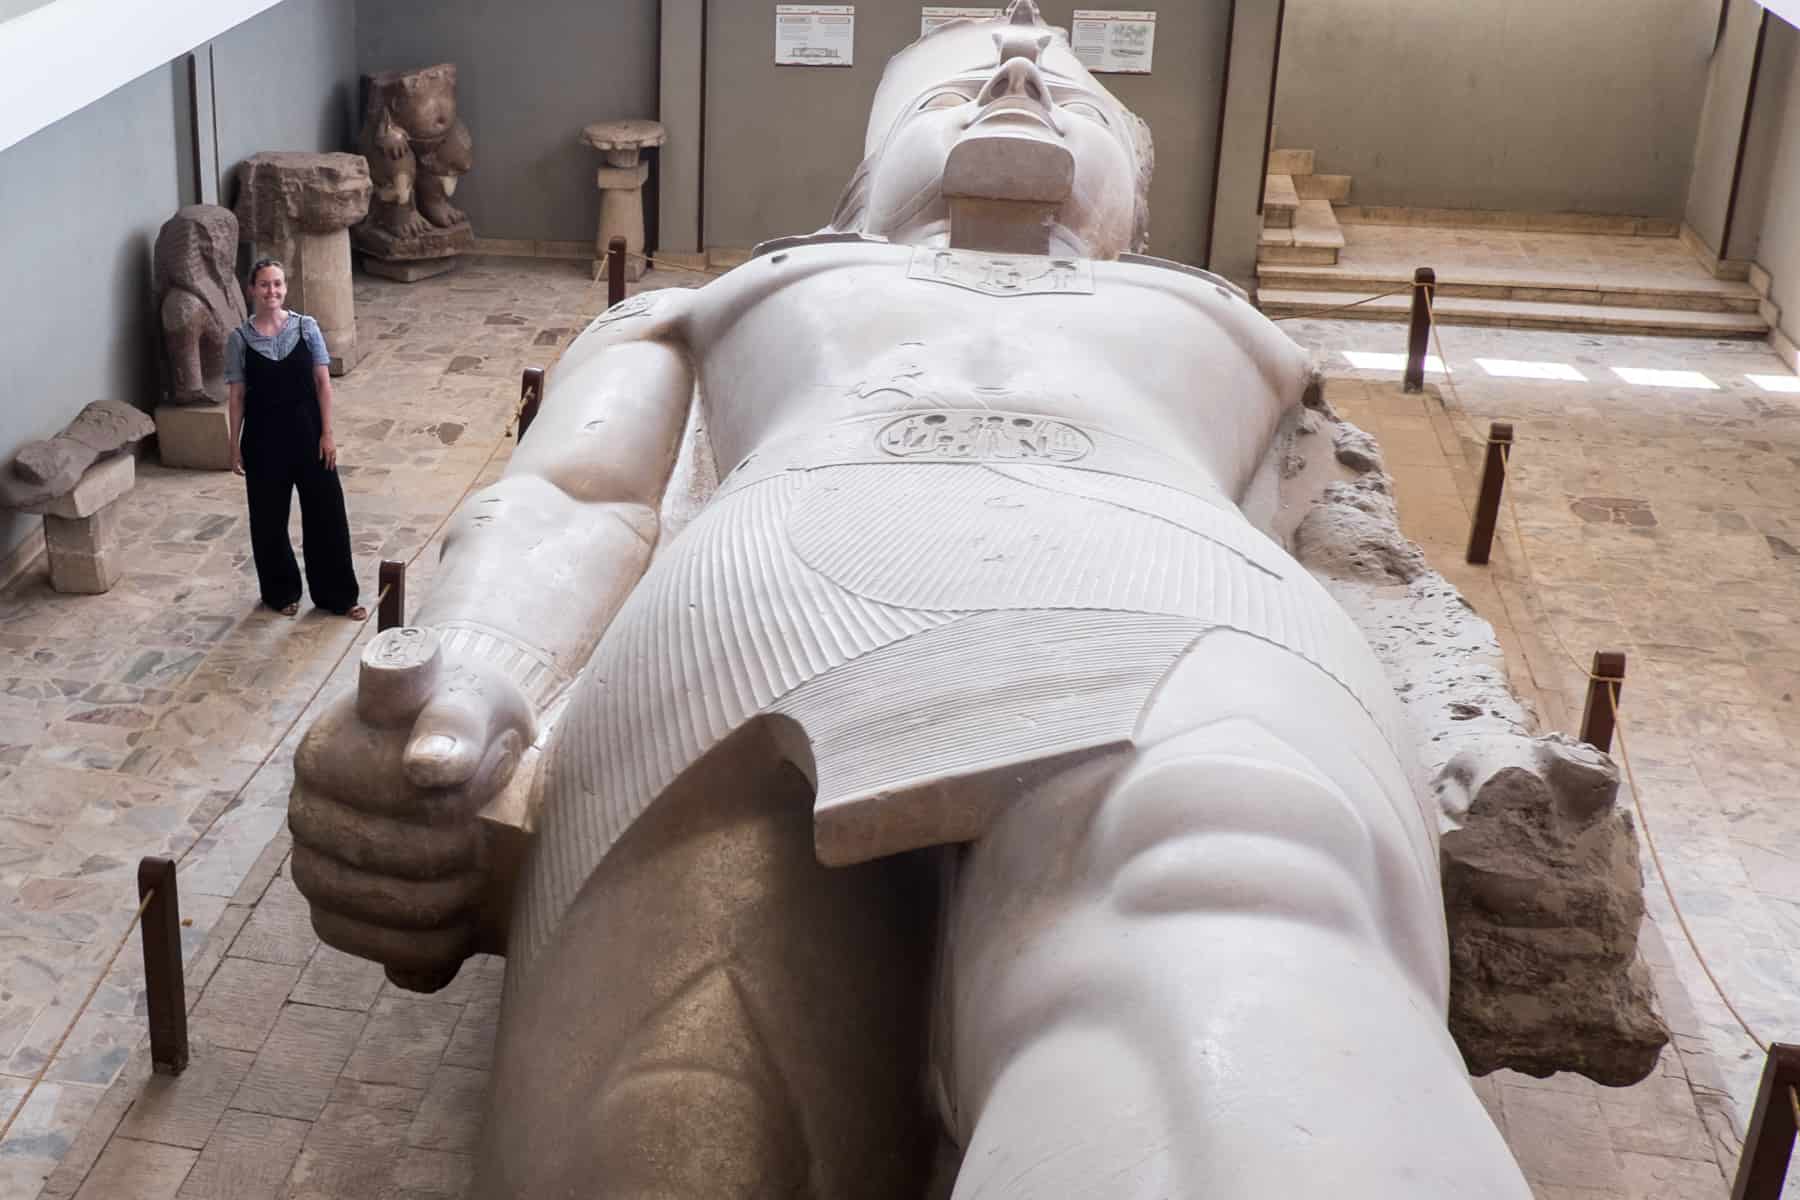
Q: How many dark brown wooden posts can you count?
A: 8